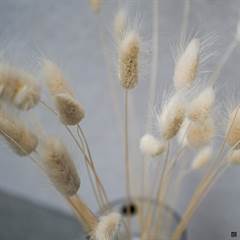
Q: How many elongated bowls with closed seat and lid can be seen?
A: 0